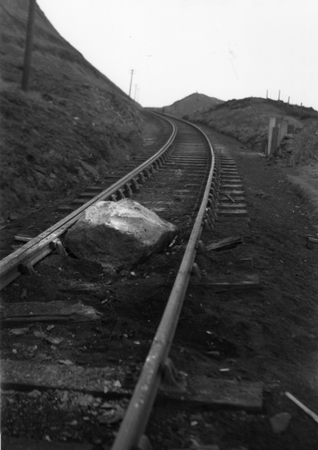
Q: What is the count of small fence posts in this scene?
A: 4